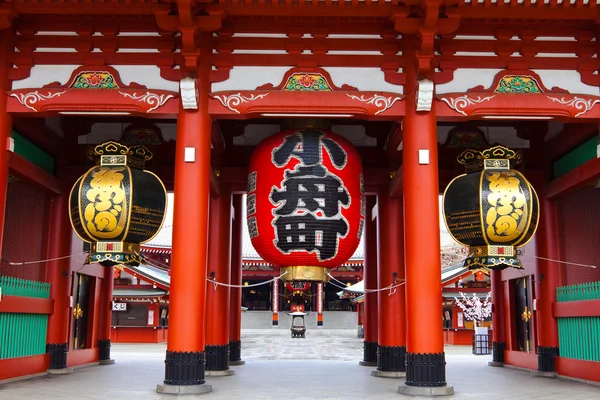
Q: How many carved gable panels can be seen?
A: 3